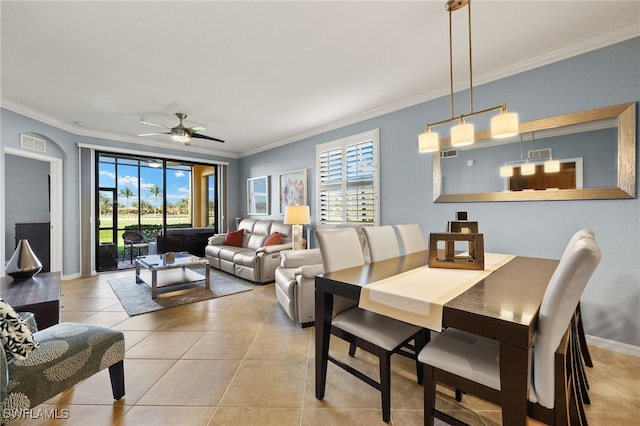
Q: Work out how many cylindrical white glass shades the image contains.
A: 3